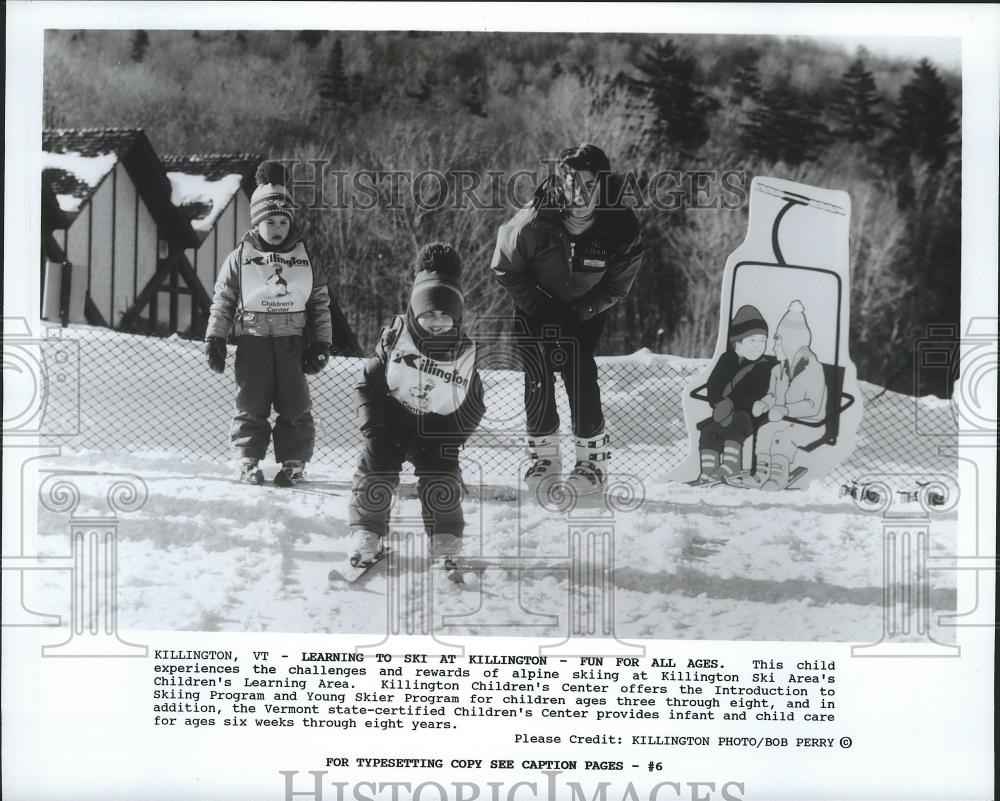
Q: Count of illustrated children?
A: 2